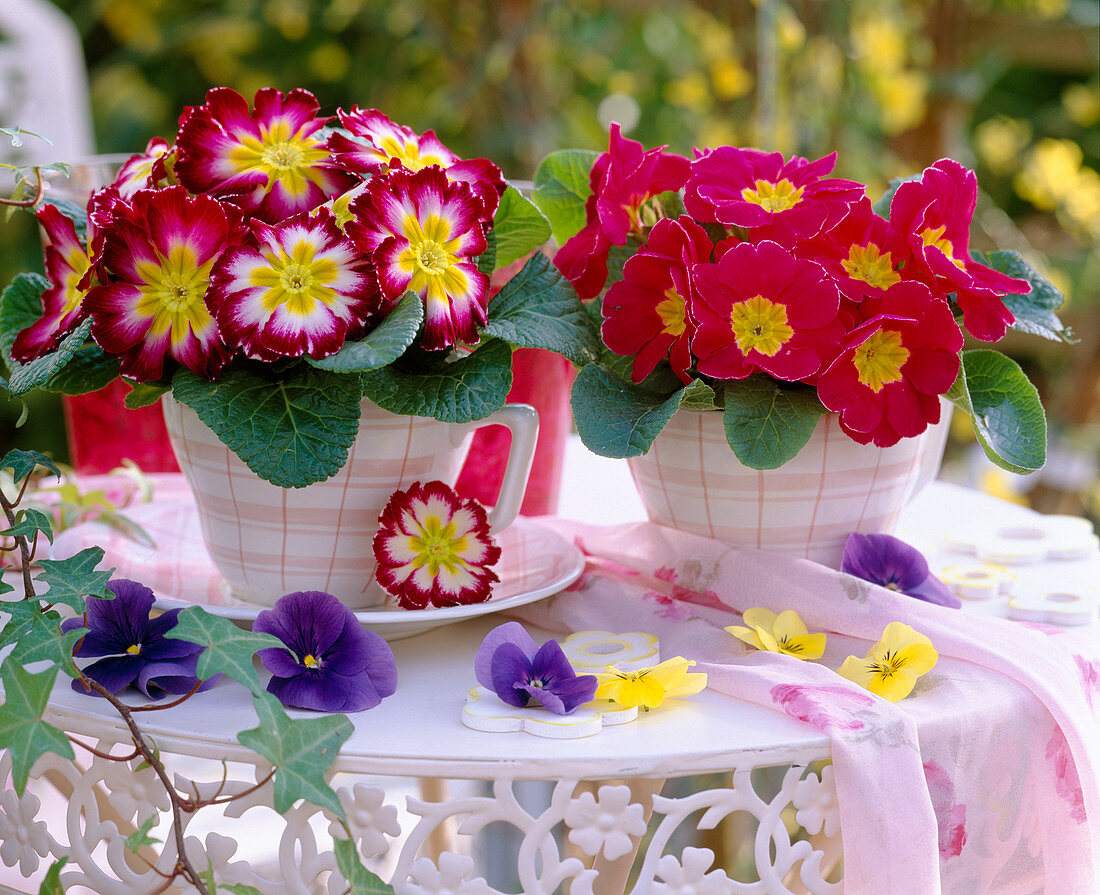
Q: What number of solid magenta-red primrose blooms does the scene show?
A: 7